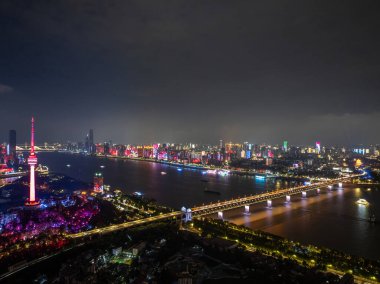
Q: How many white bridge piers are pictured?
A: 8